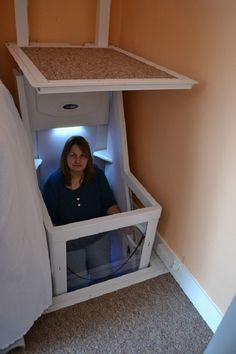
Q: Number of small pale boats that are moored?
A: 0